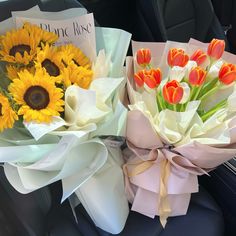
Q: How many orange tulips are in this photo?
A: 9